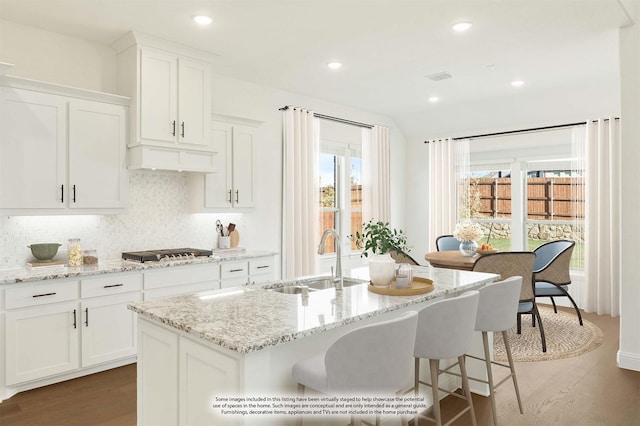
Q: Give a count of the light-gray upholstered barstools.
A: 3